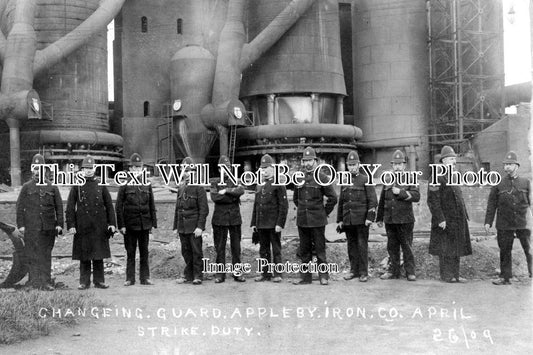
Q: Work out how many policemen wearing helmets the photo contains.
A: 11